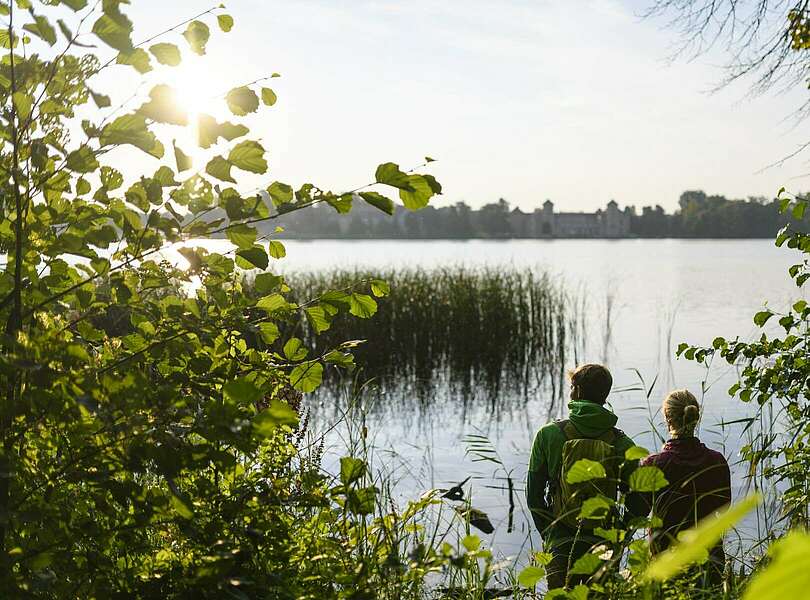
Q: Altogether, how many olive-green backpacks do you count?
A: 1